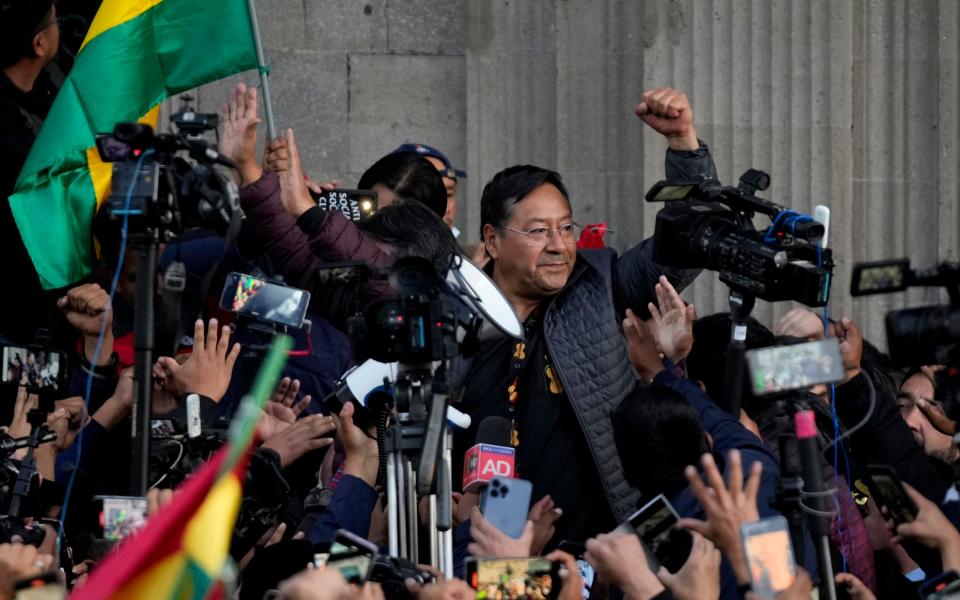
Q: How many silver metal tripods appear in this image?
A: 1